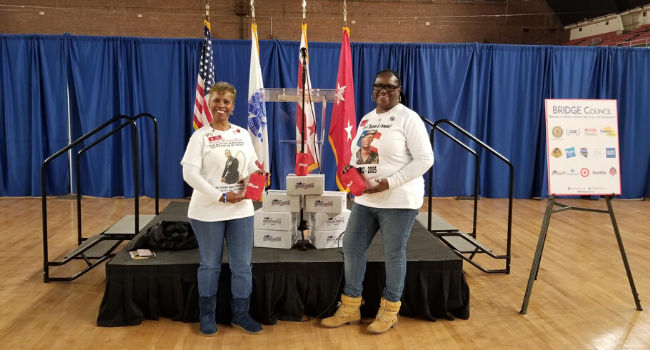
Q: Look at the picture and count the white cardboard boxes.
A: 7